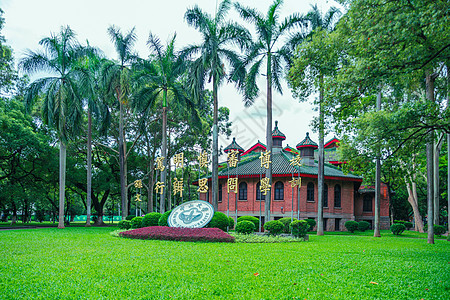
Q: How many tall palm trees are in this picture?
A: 7